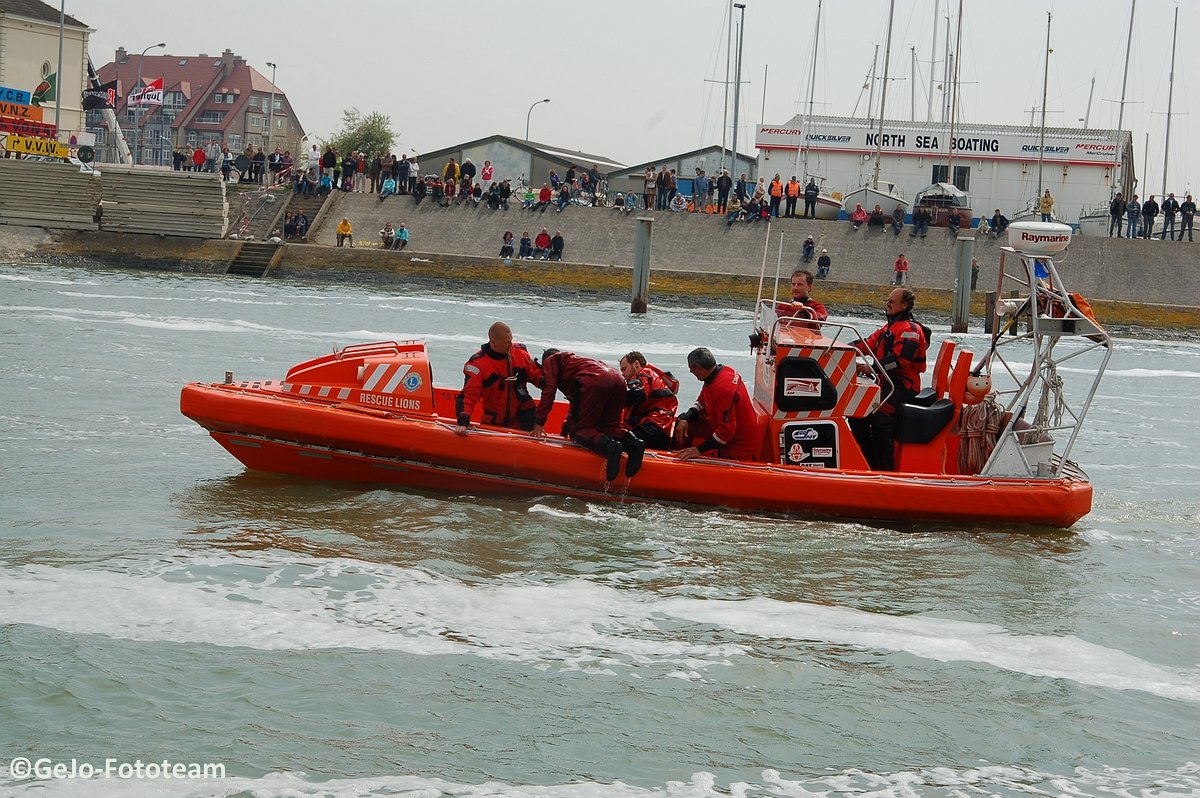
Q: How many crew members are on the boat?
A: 6